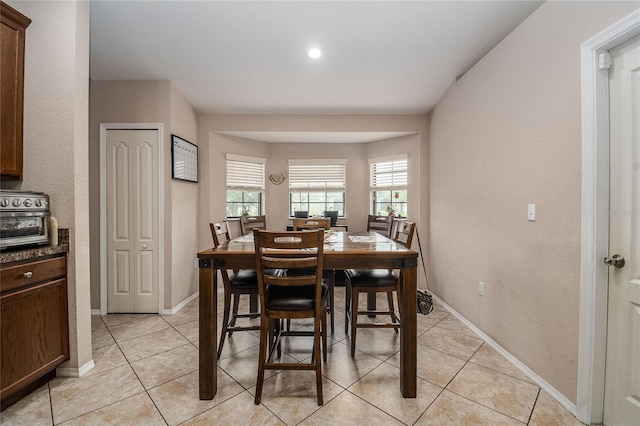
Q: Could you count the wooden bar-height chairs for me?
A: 6